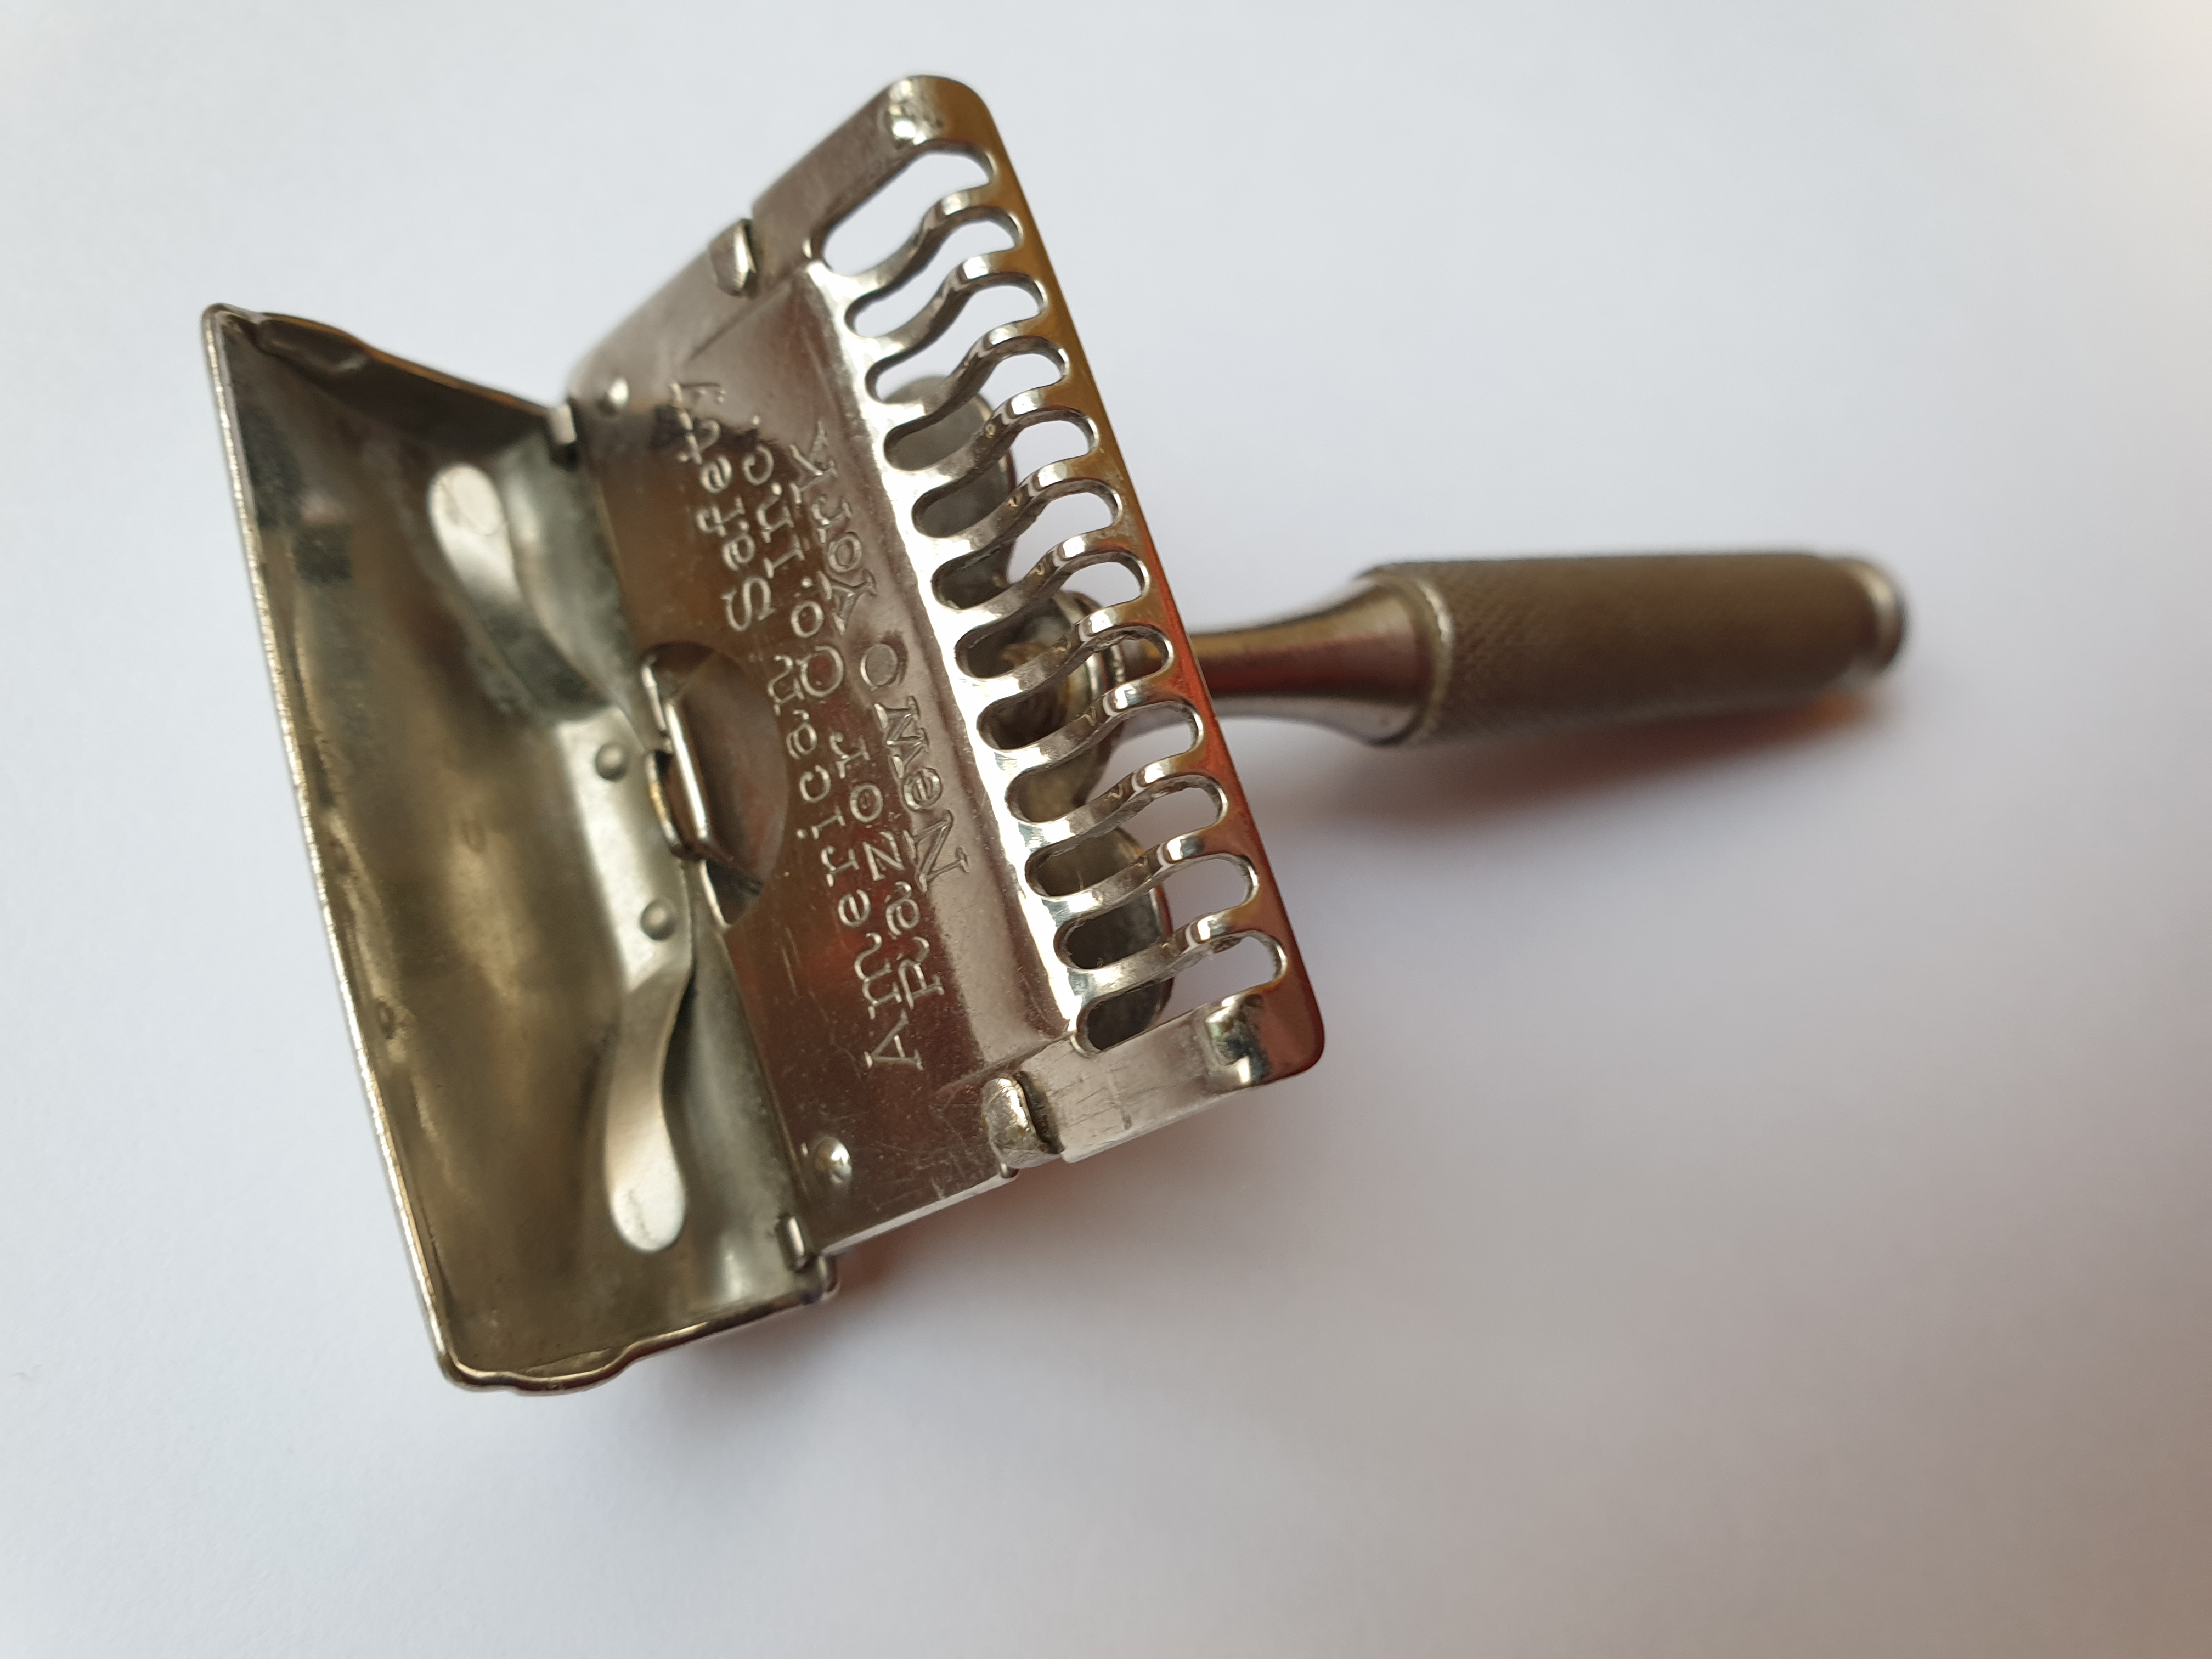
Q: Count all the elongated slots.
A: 12